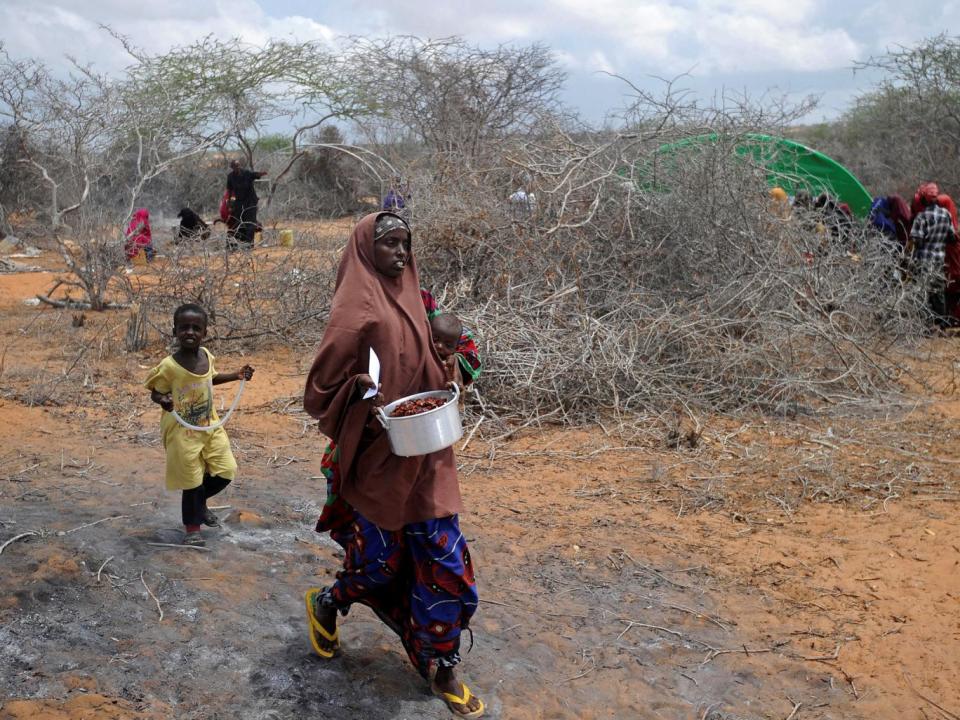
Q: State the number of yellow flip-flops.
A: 2